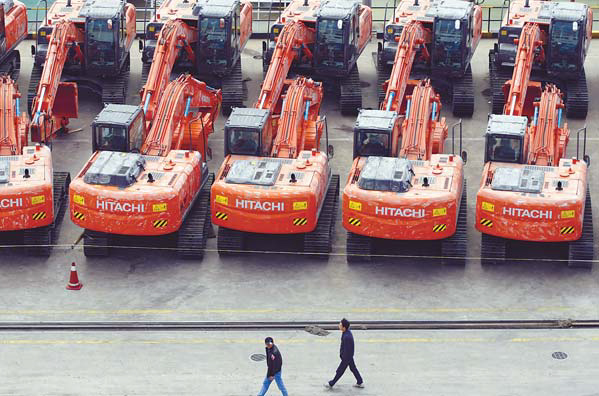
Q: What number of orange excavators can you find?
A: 11